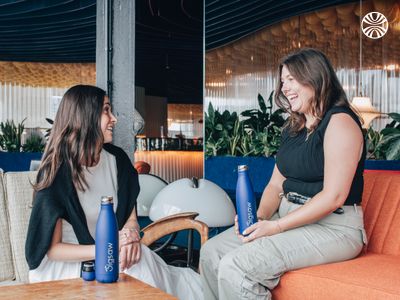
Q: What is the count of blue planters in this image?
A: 2